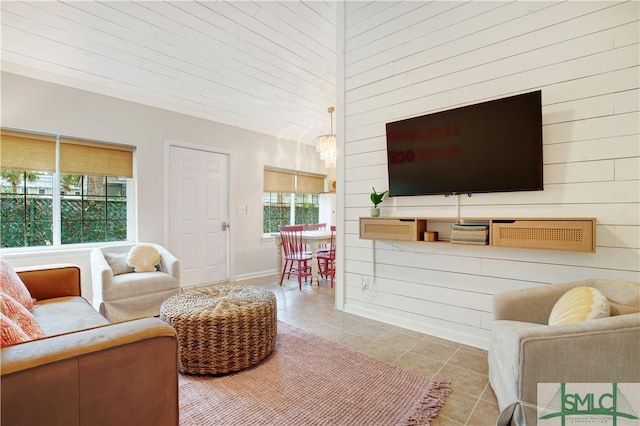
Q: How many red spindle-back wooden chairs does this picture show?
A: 4